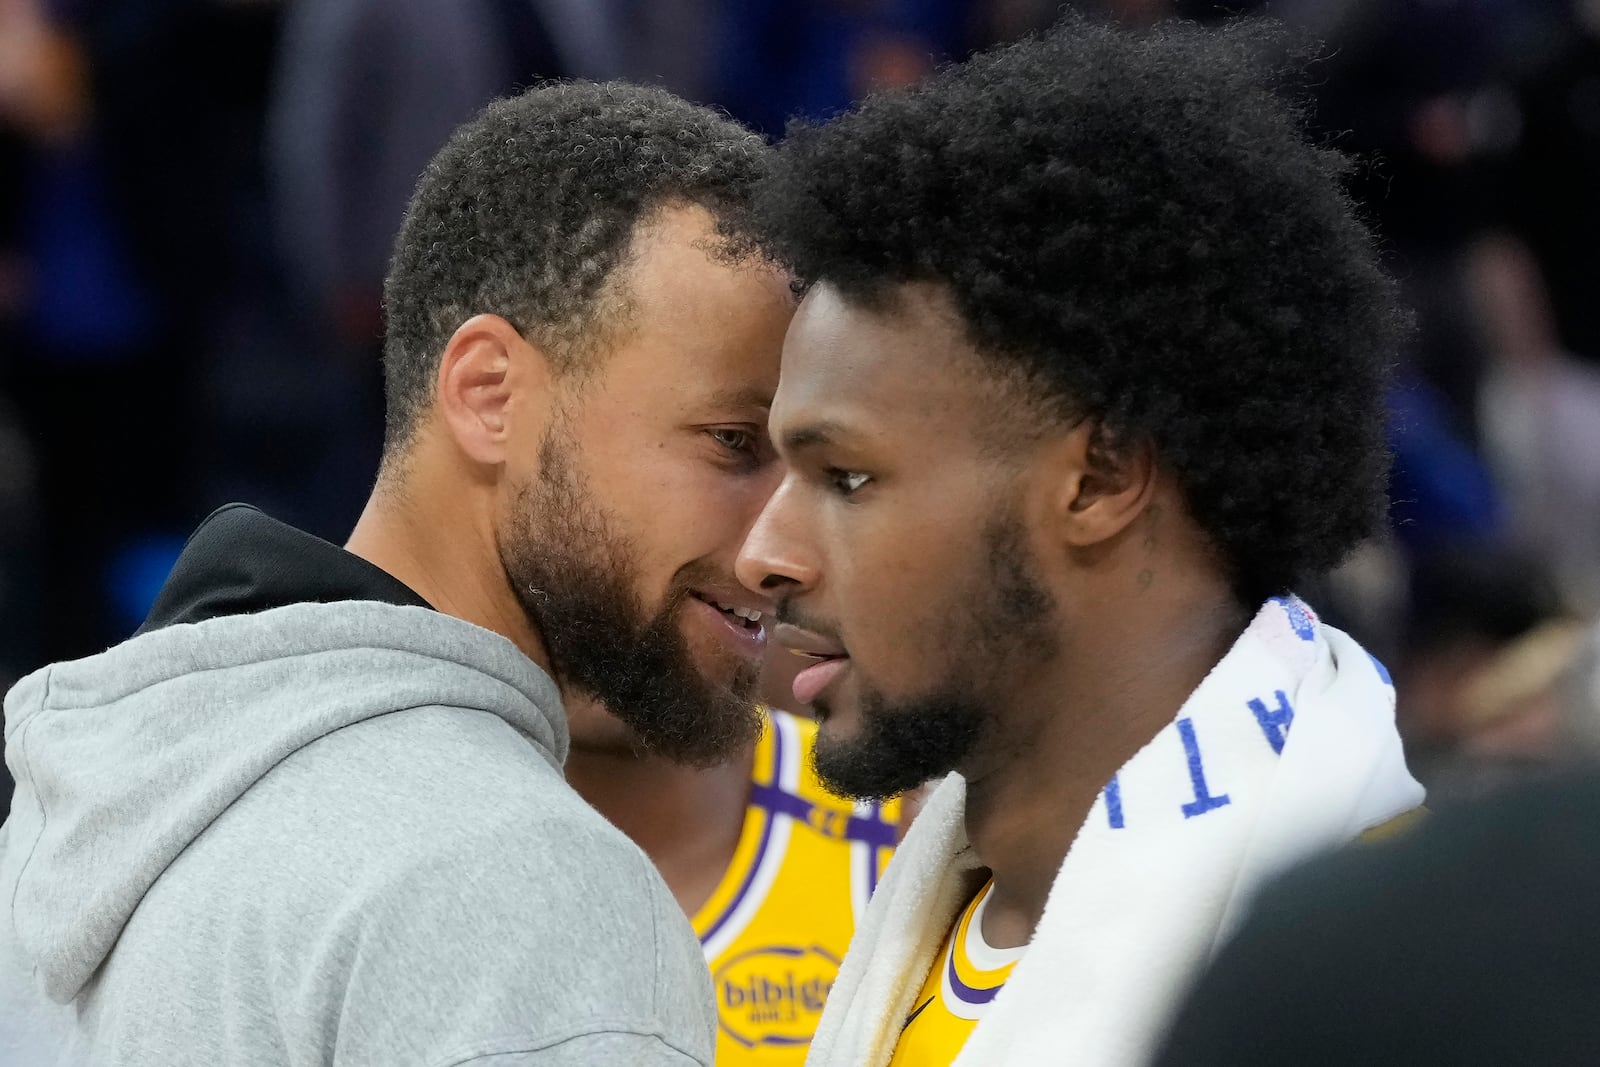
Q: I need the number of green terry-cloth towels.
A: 0